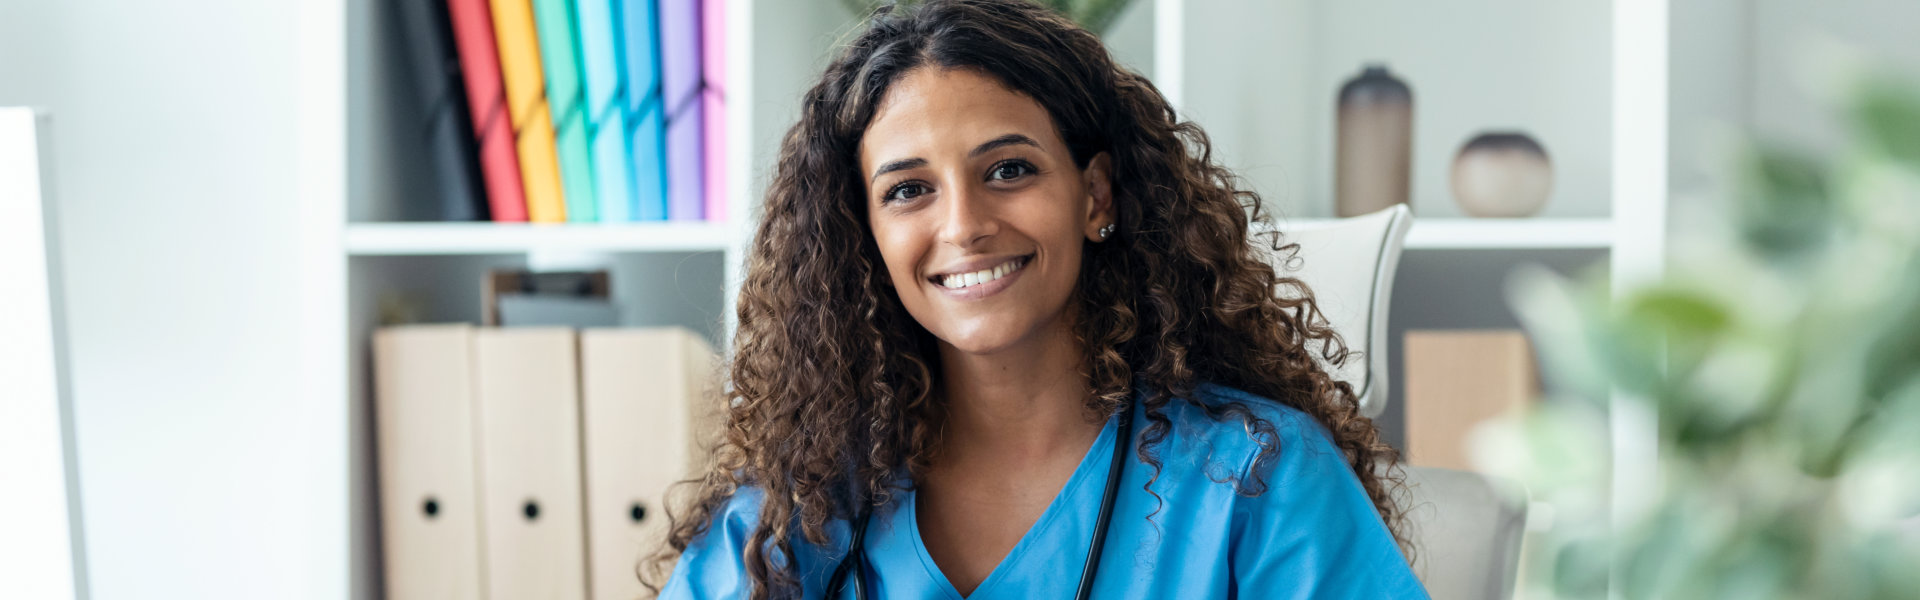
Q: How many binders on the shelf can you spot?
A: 11